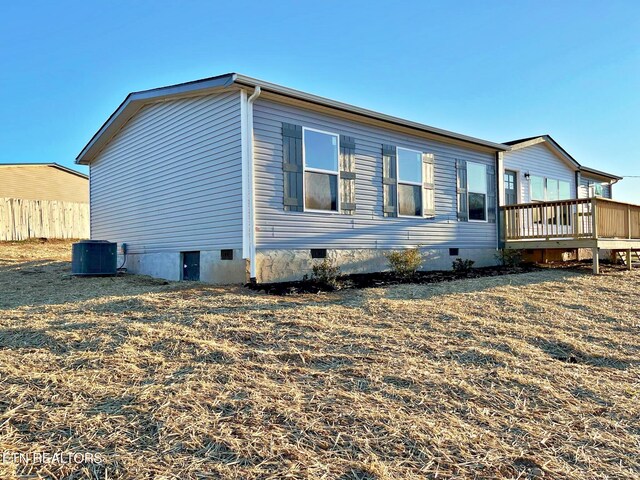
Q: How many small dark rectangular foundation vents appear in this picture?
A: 3